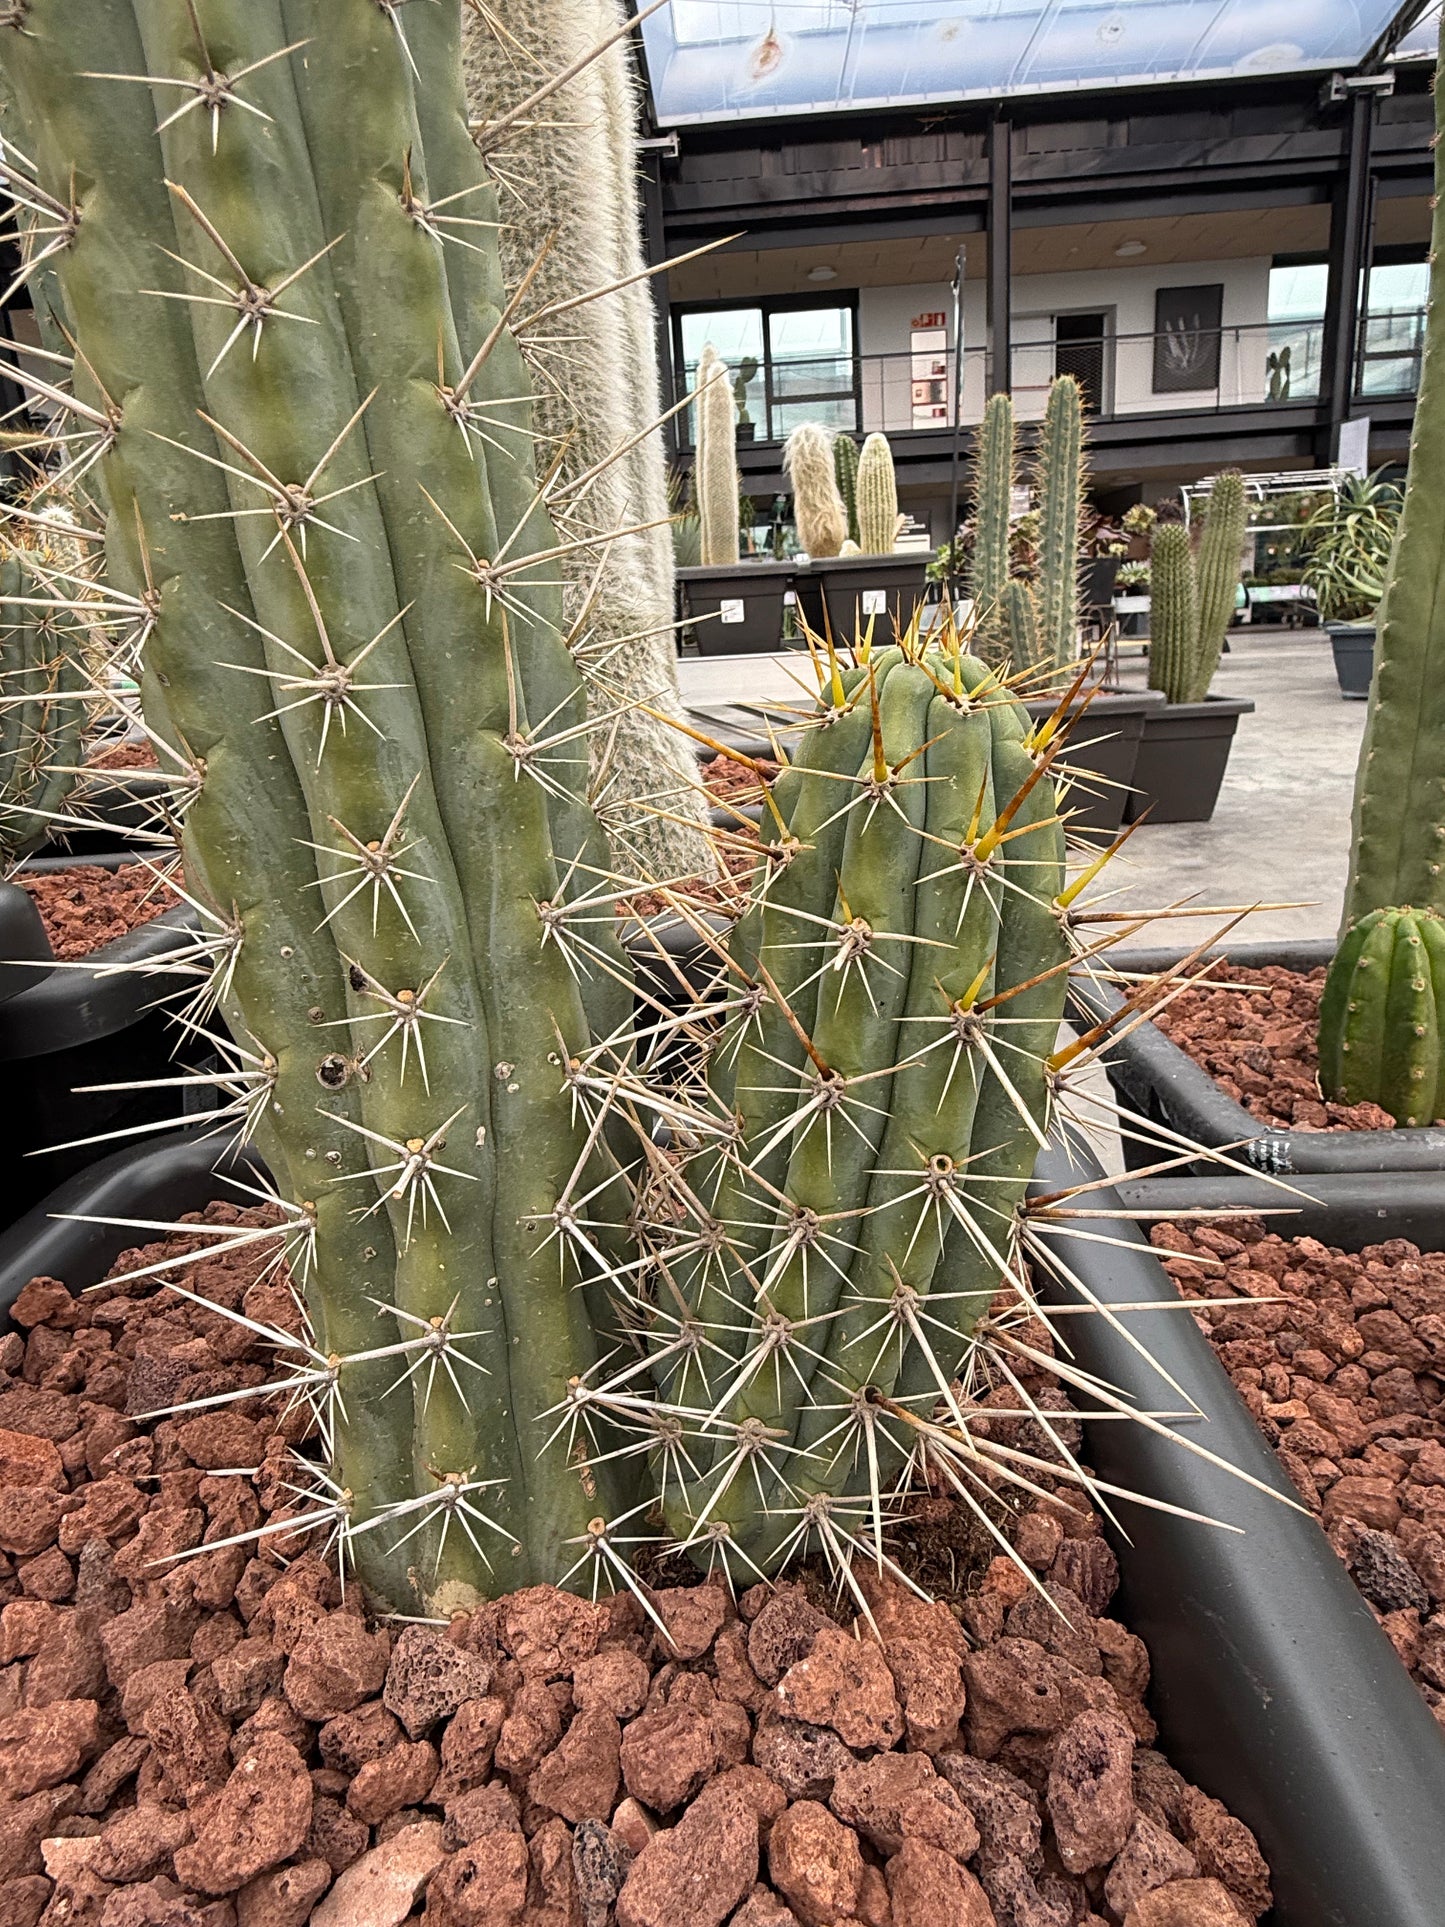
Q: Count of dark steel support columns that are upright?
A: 3